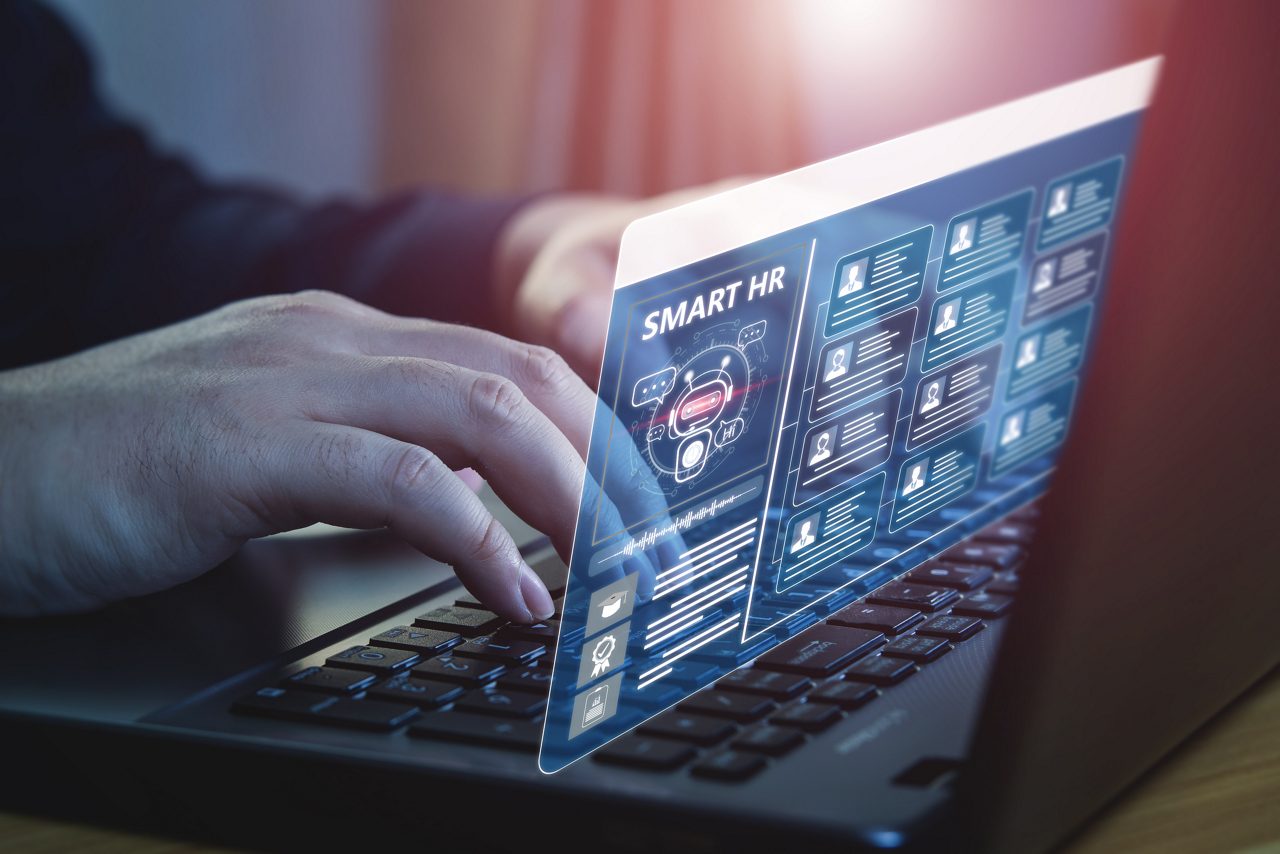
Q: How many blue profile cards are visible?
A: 8